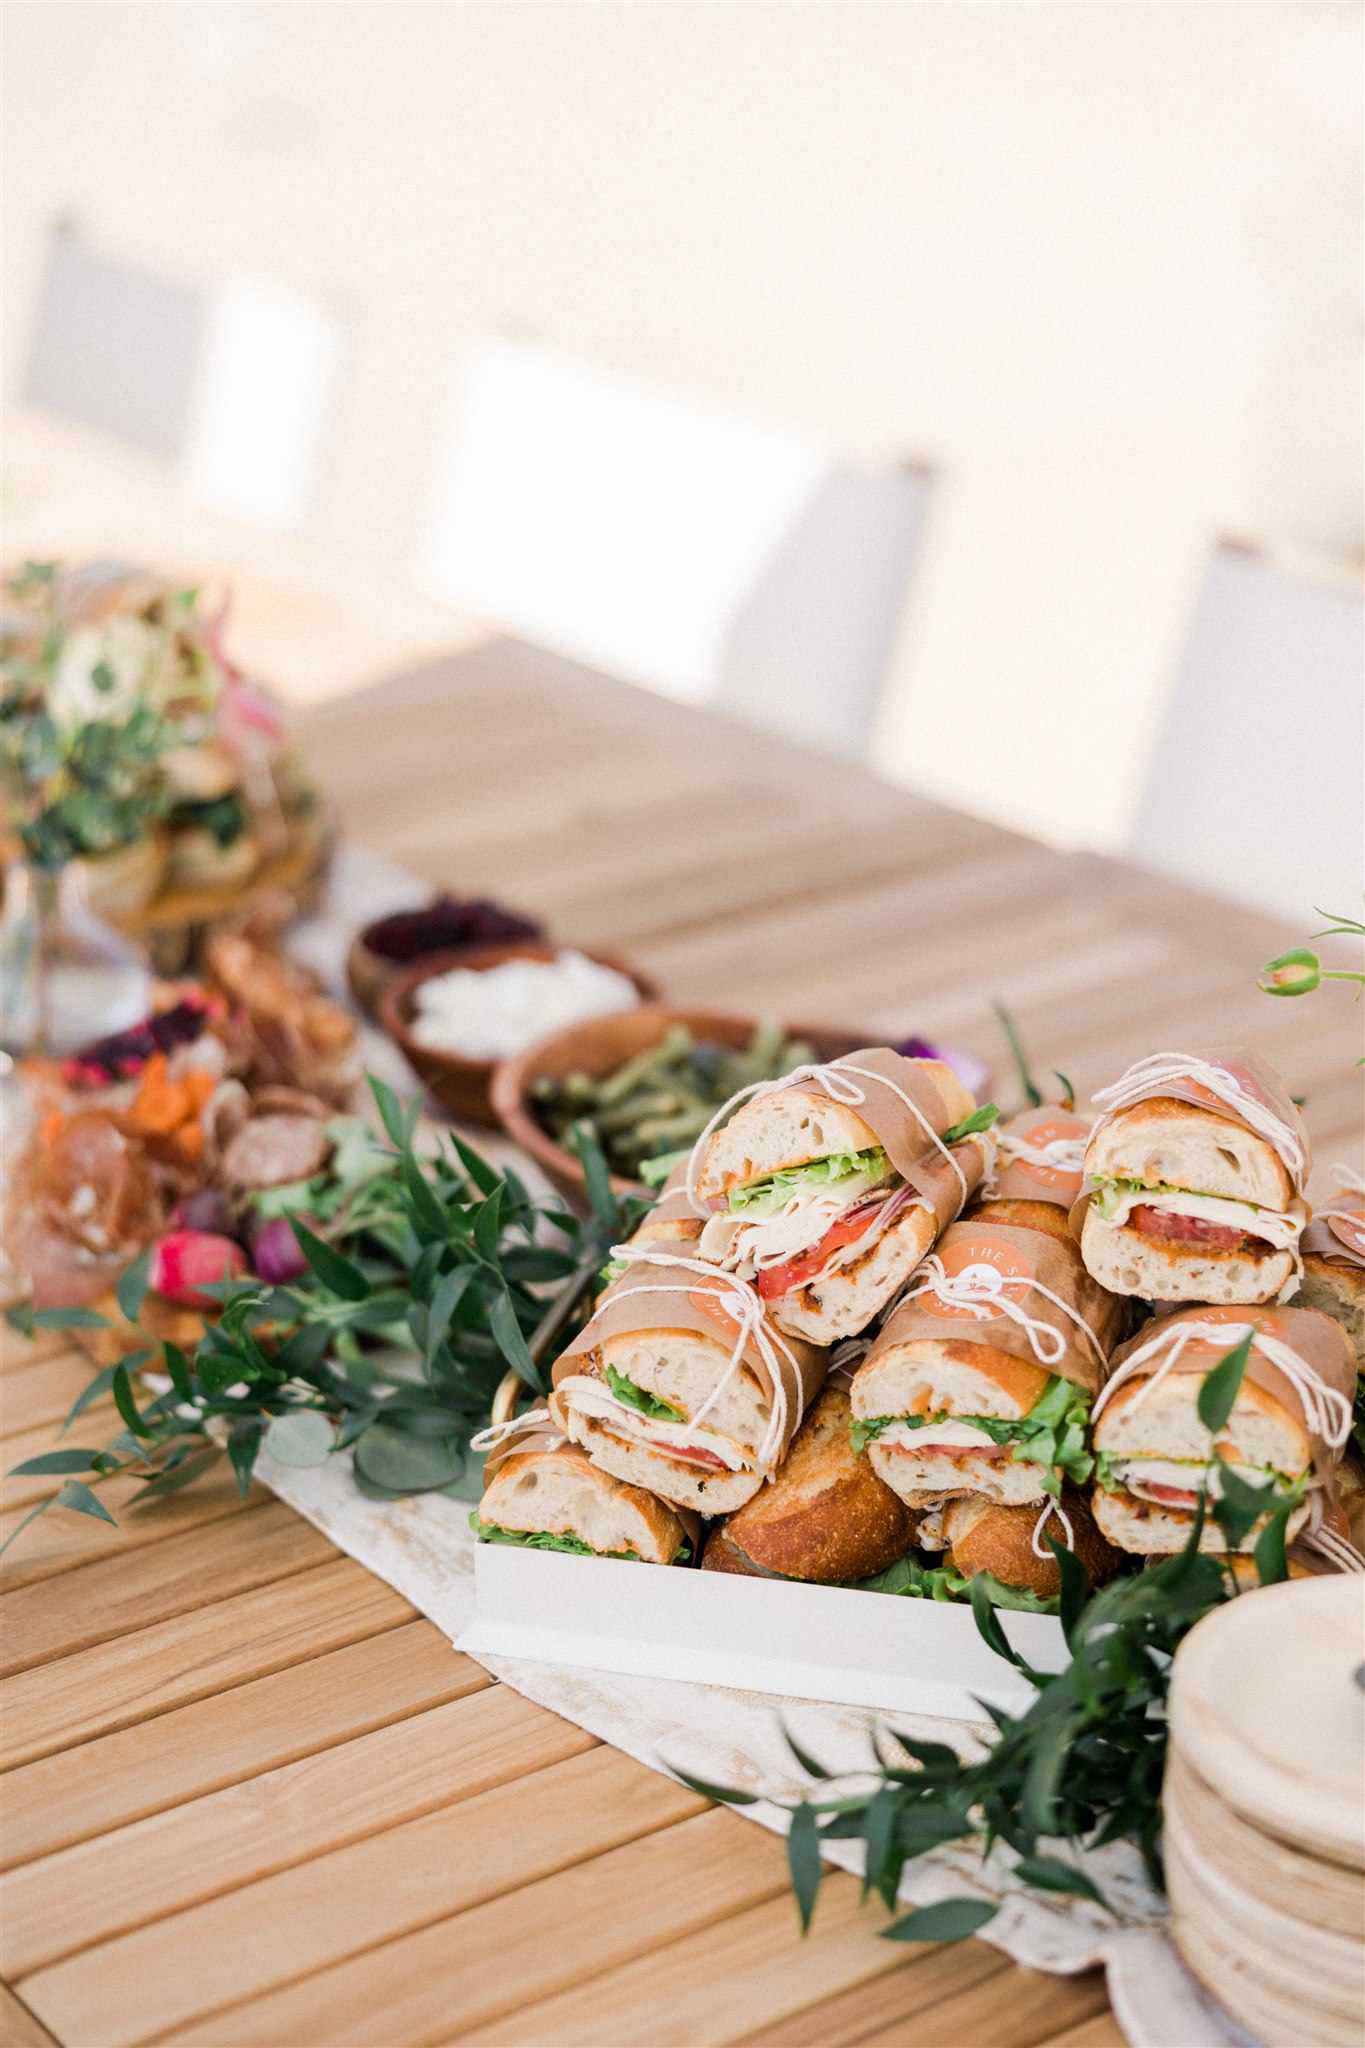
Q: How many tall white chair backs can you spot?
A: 3